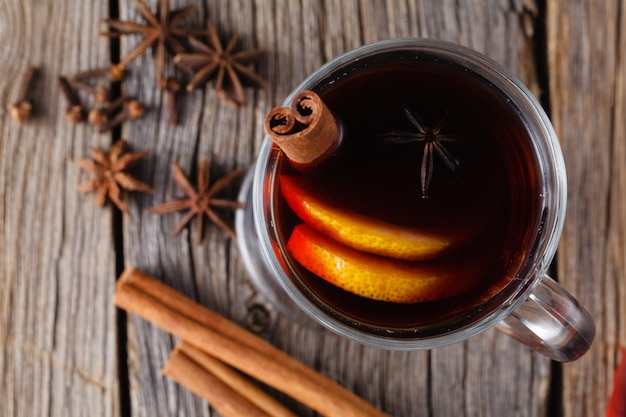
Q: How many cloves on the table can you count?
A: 7